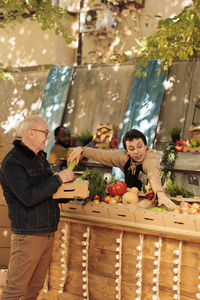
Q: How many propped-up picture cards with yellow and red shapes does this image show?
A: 1